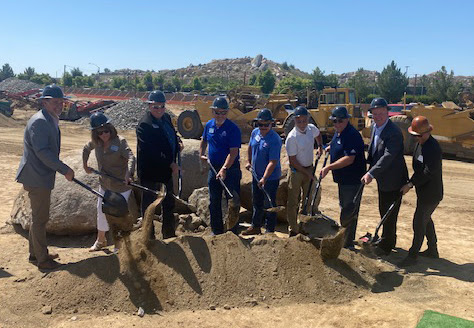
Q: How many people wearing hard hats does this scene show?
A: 9